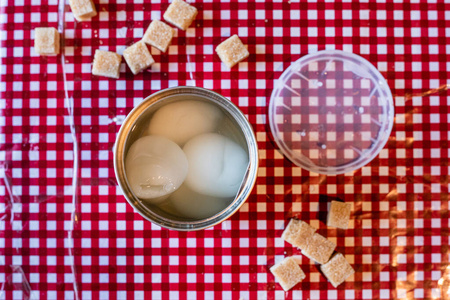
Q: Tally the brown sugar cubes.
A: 12